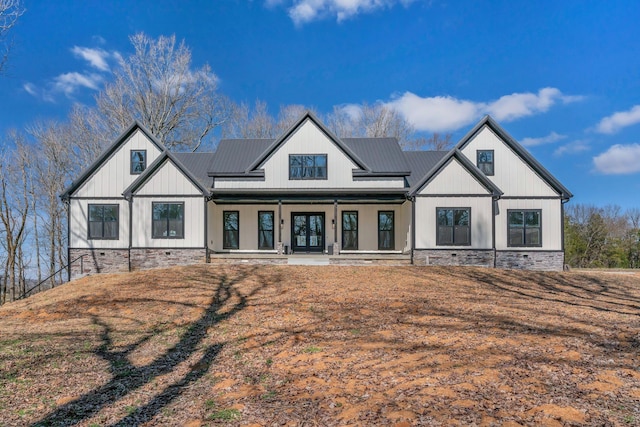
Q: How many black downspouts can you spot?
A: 6